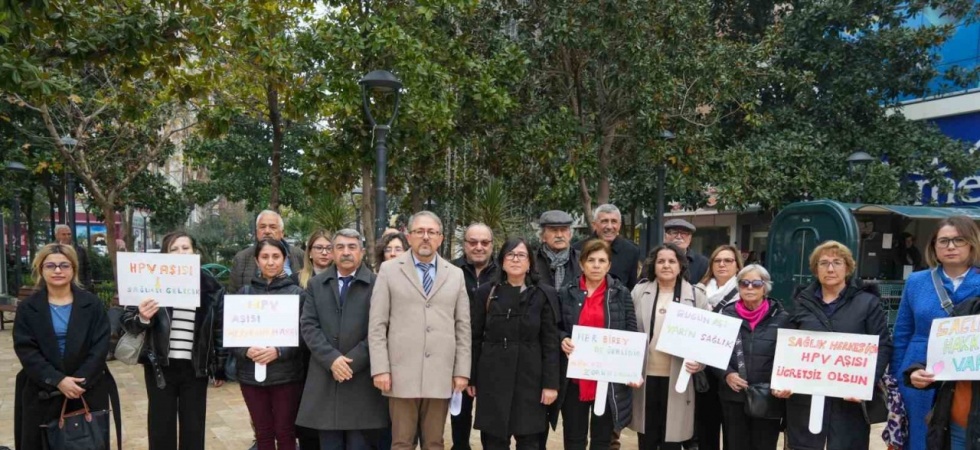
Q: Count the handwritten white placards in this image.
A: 6